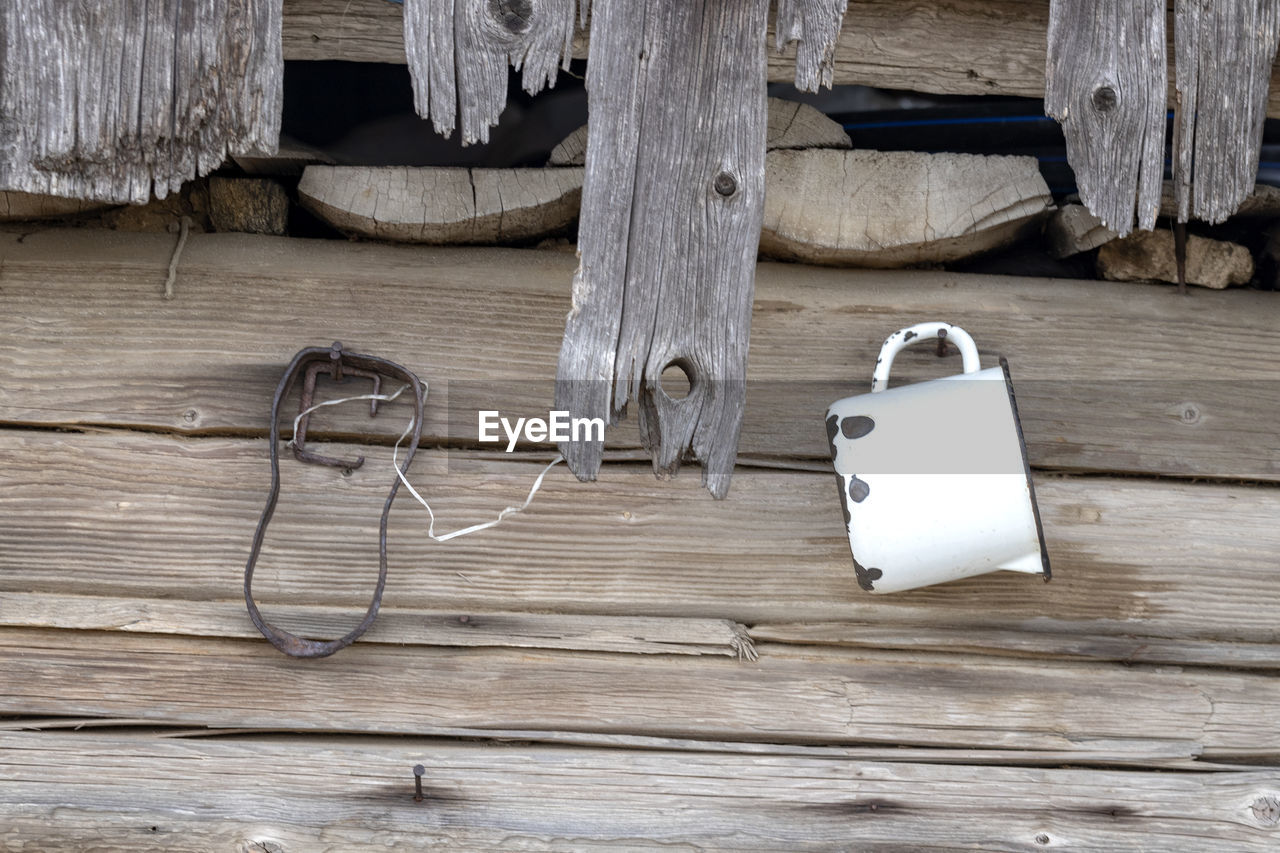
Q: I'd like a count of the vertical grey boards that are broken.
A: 6